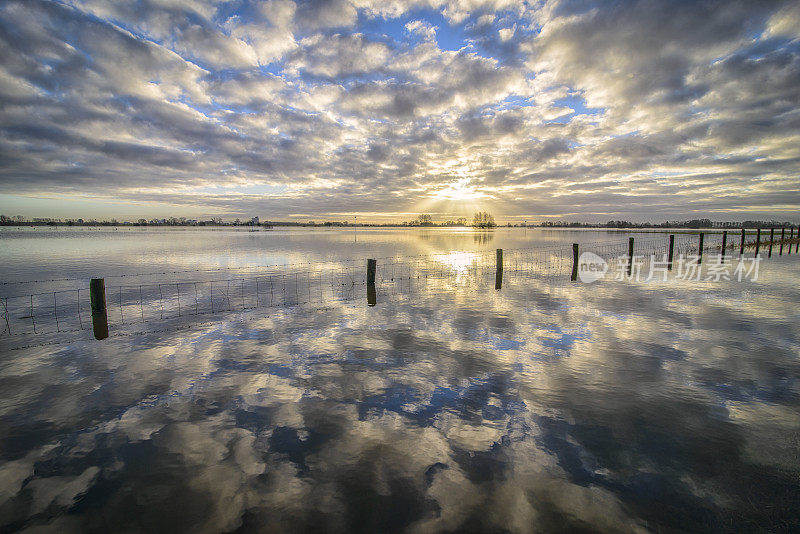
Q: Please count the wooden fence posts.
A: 14